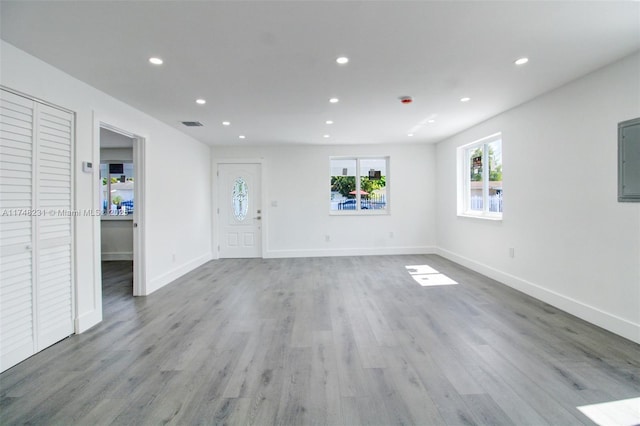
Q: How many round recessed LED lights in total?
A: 12